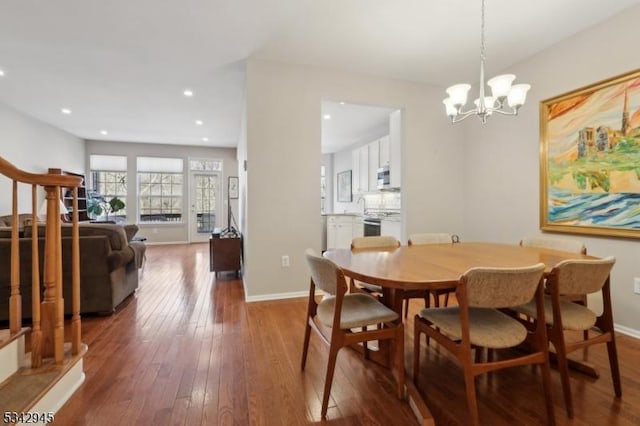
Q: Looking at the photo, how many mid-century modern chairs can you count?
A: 6